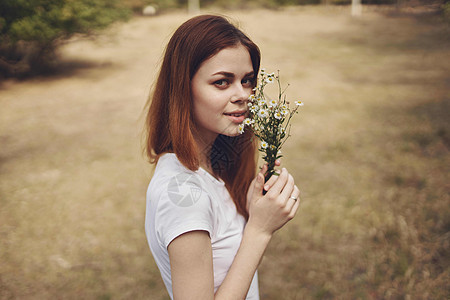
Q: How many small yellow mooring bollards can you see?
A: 0